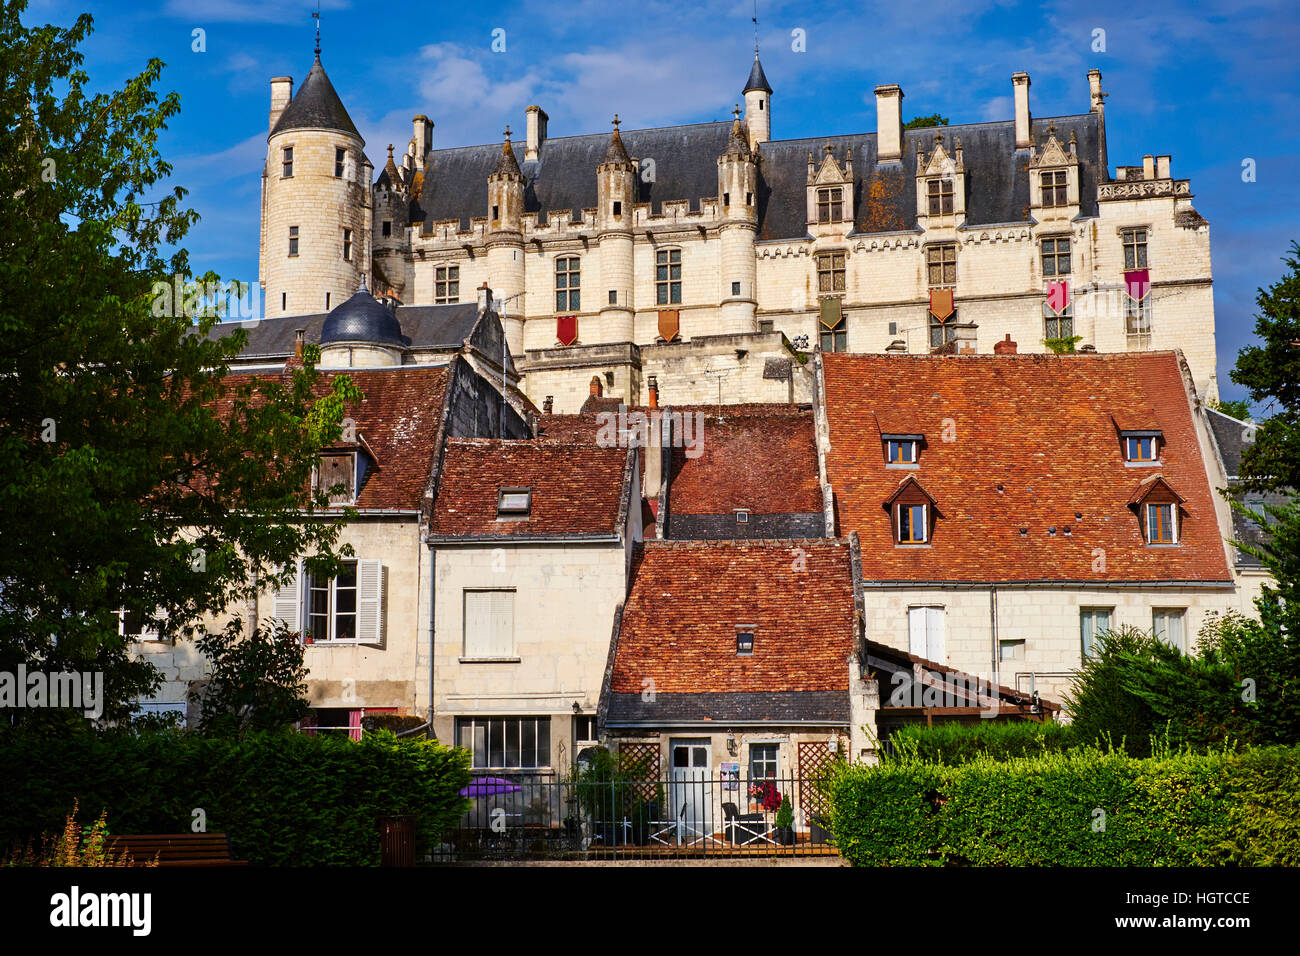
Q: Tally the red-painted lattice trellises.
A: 2